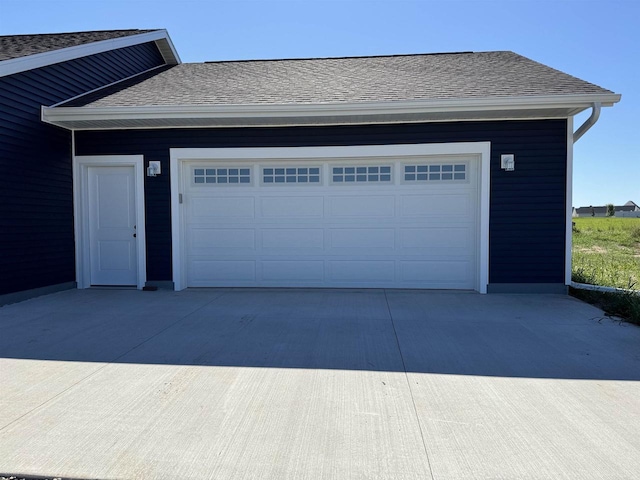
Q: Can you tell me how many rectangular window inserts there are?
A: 4